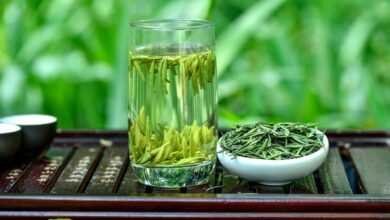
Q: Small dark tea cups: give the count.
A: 2